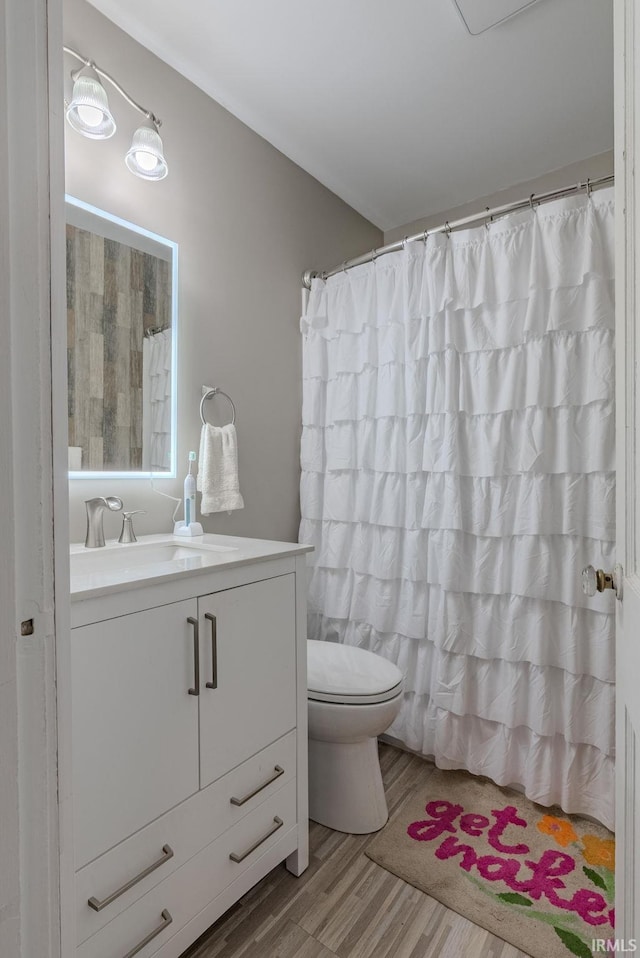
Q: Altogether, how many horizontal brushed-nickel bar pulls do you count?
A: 4